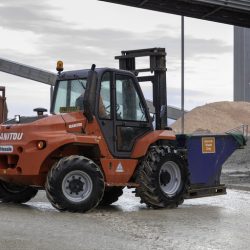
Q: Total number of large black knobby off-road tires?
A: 4